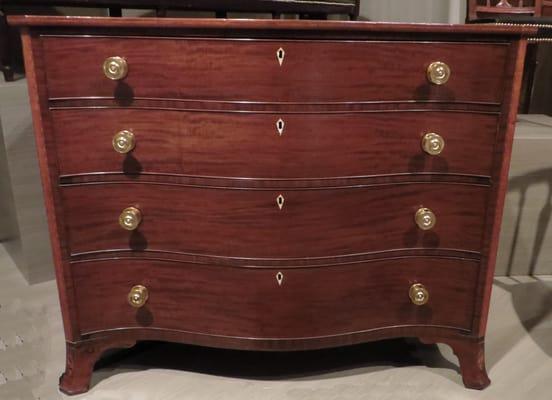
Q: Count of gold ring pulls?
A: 8